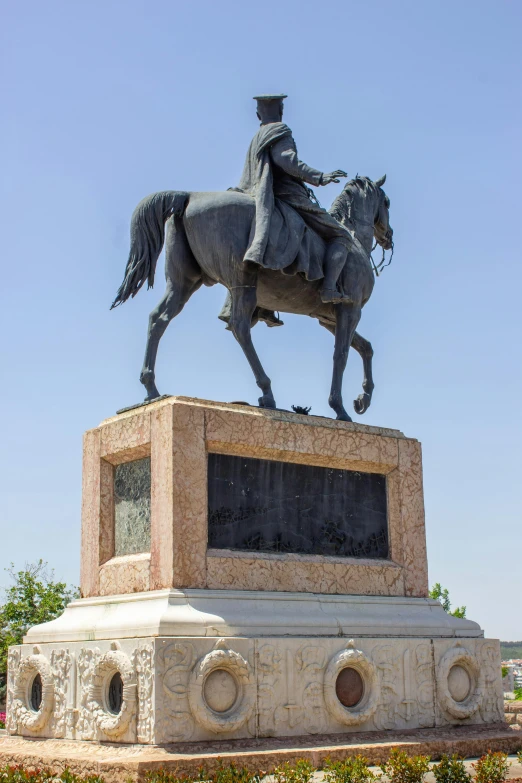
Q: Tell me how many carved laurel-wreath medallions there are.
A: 5